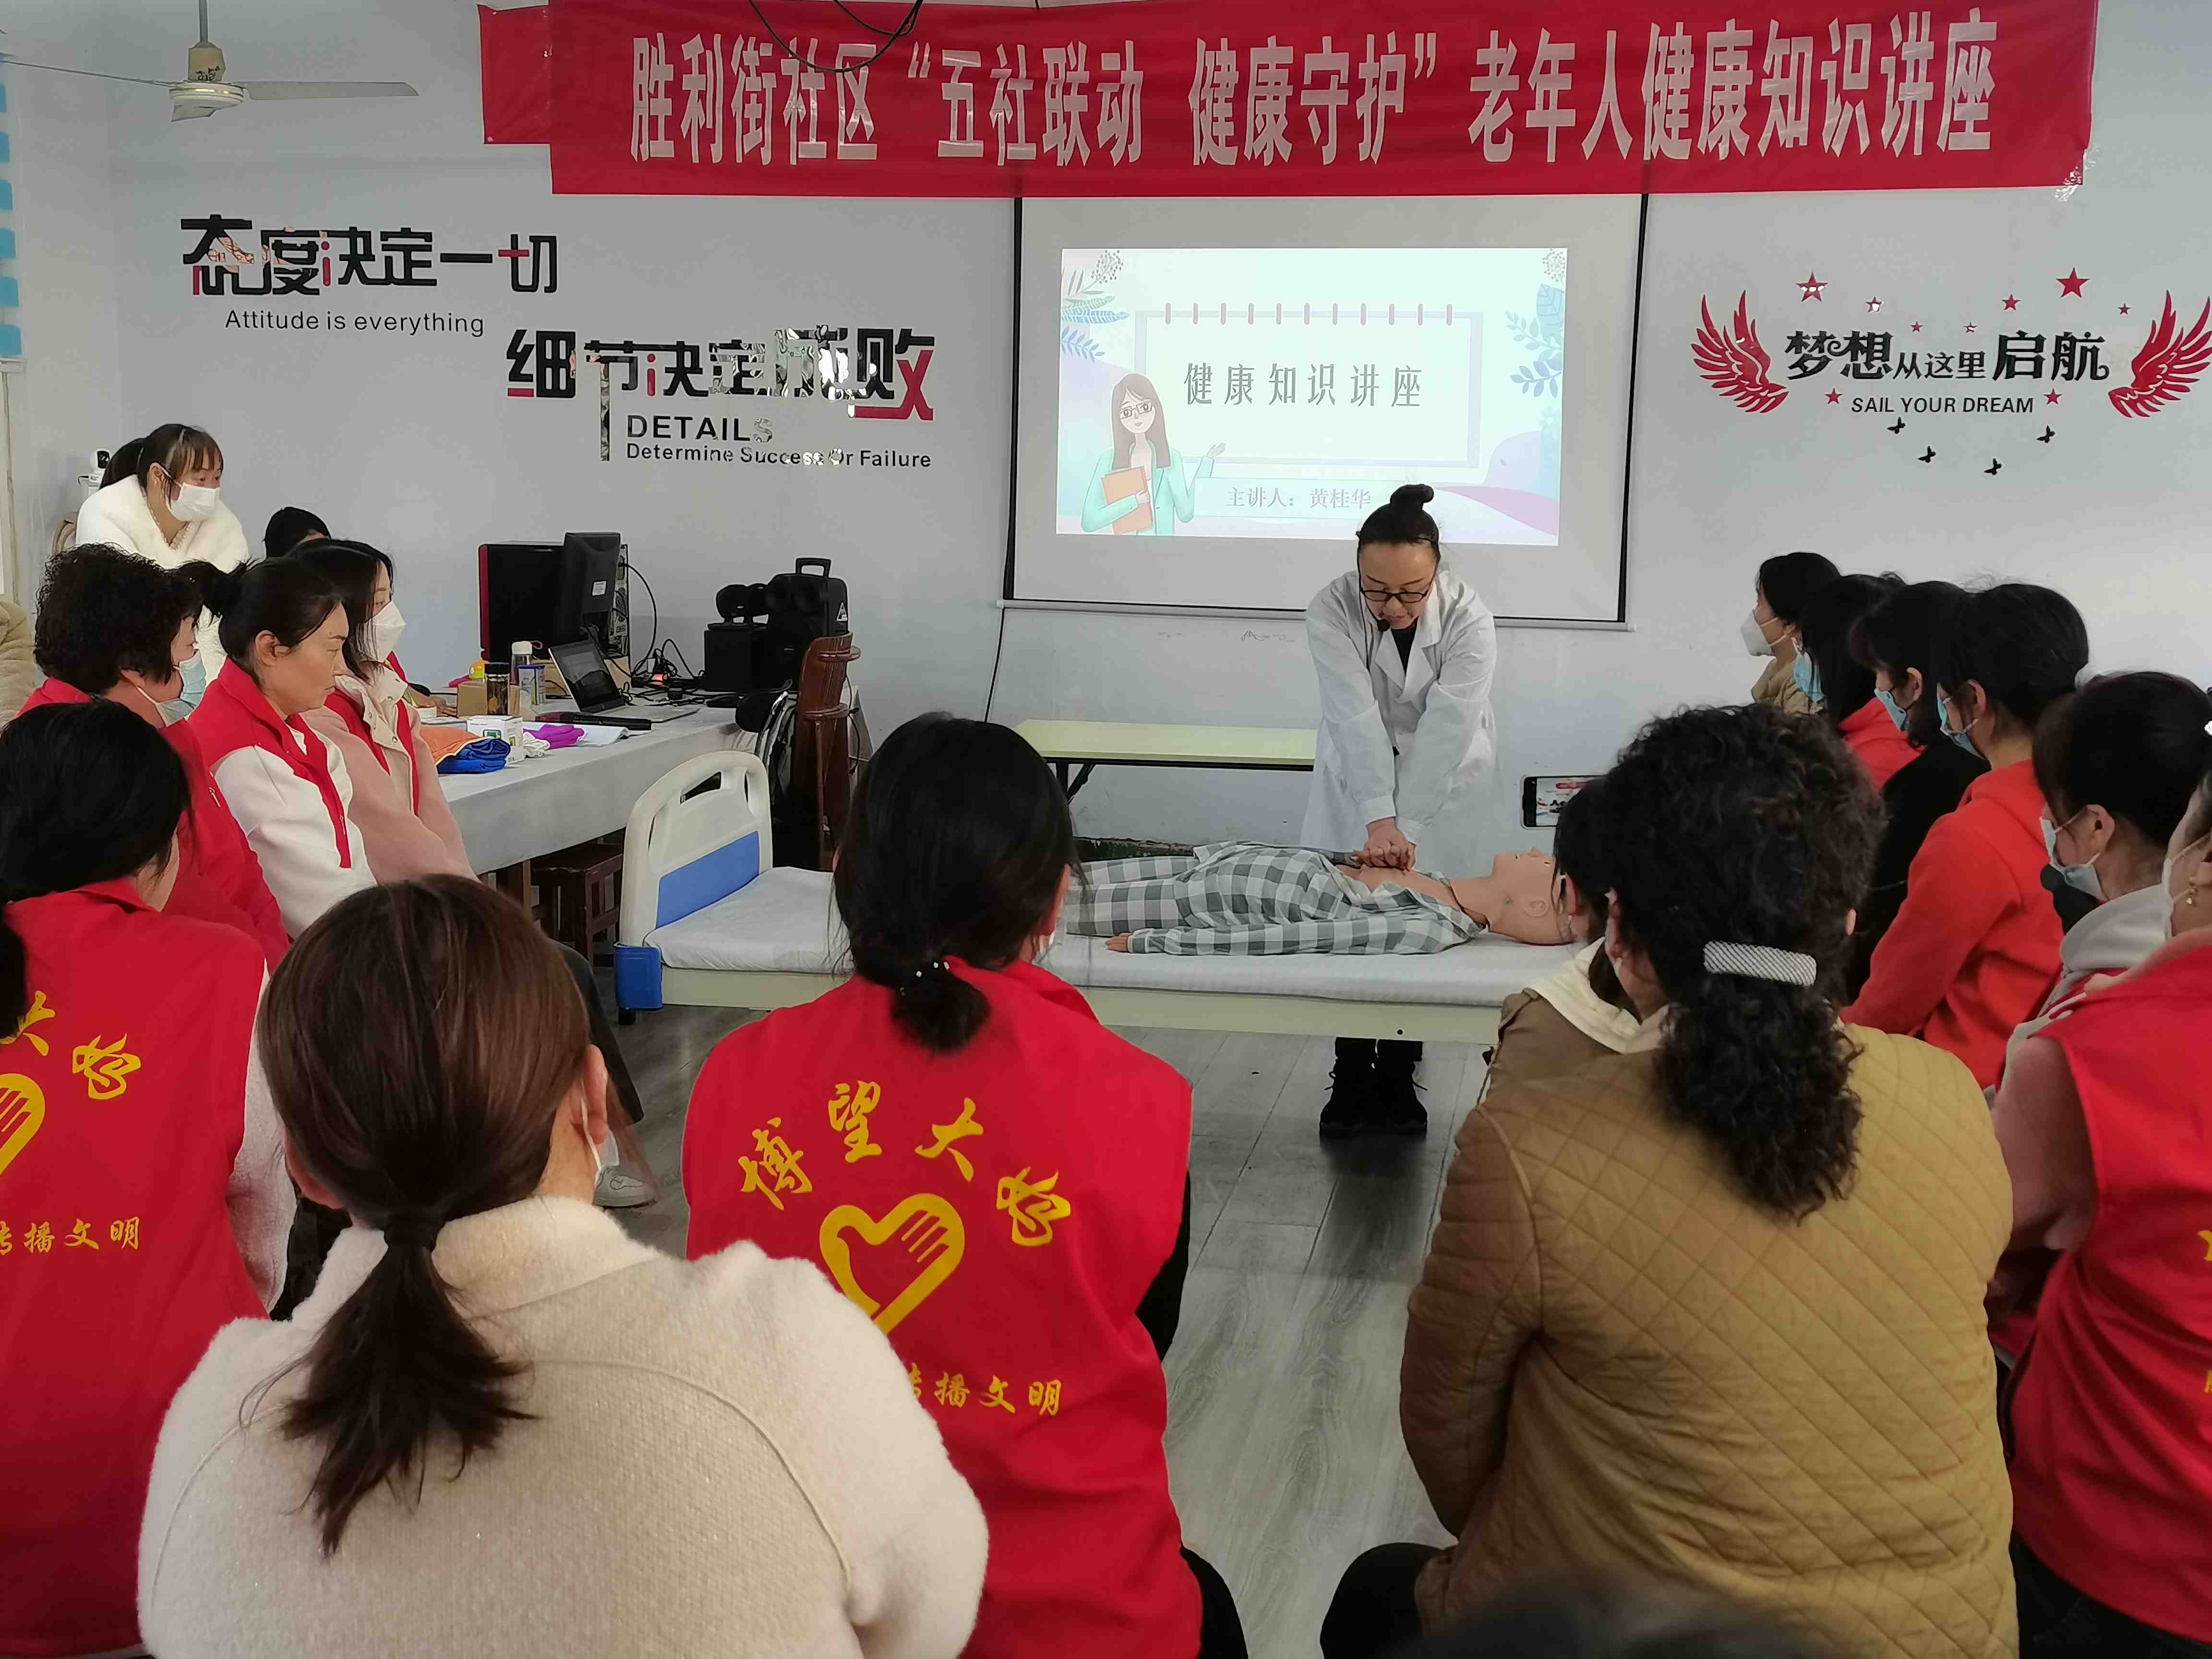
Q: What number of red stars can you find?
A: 9